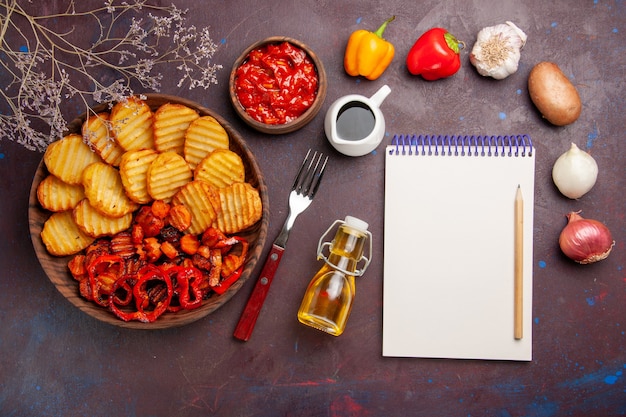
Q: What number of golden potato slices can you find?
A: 14